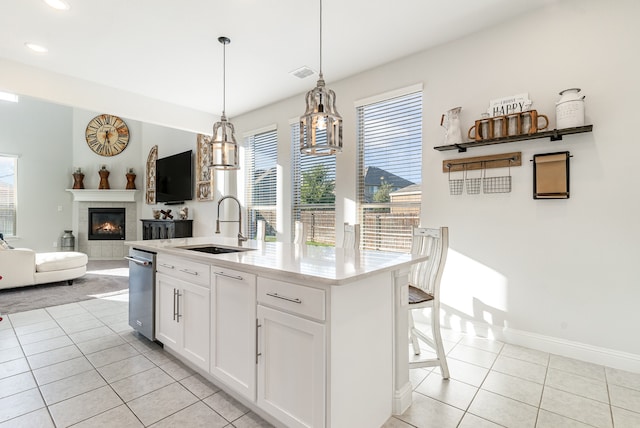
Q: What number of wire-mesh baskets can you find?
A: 3